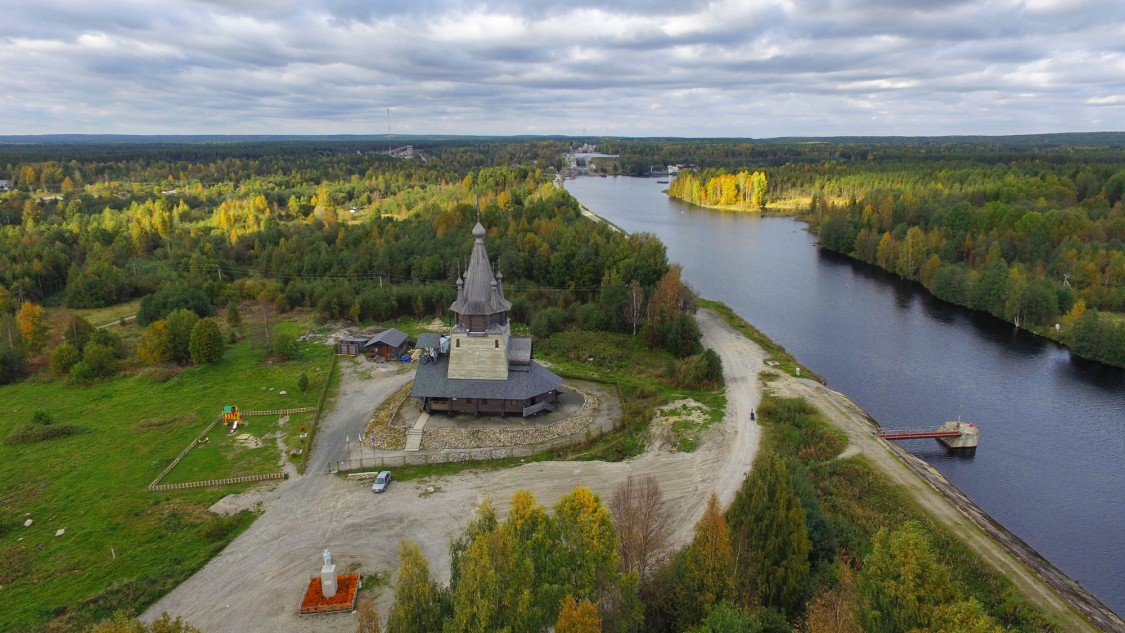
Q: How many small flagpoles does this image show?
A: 3